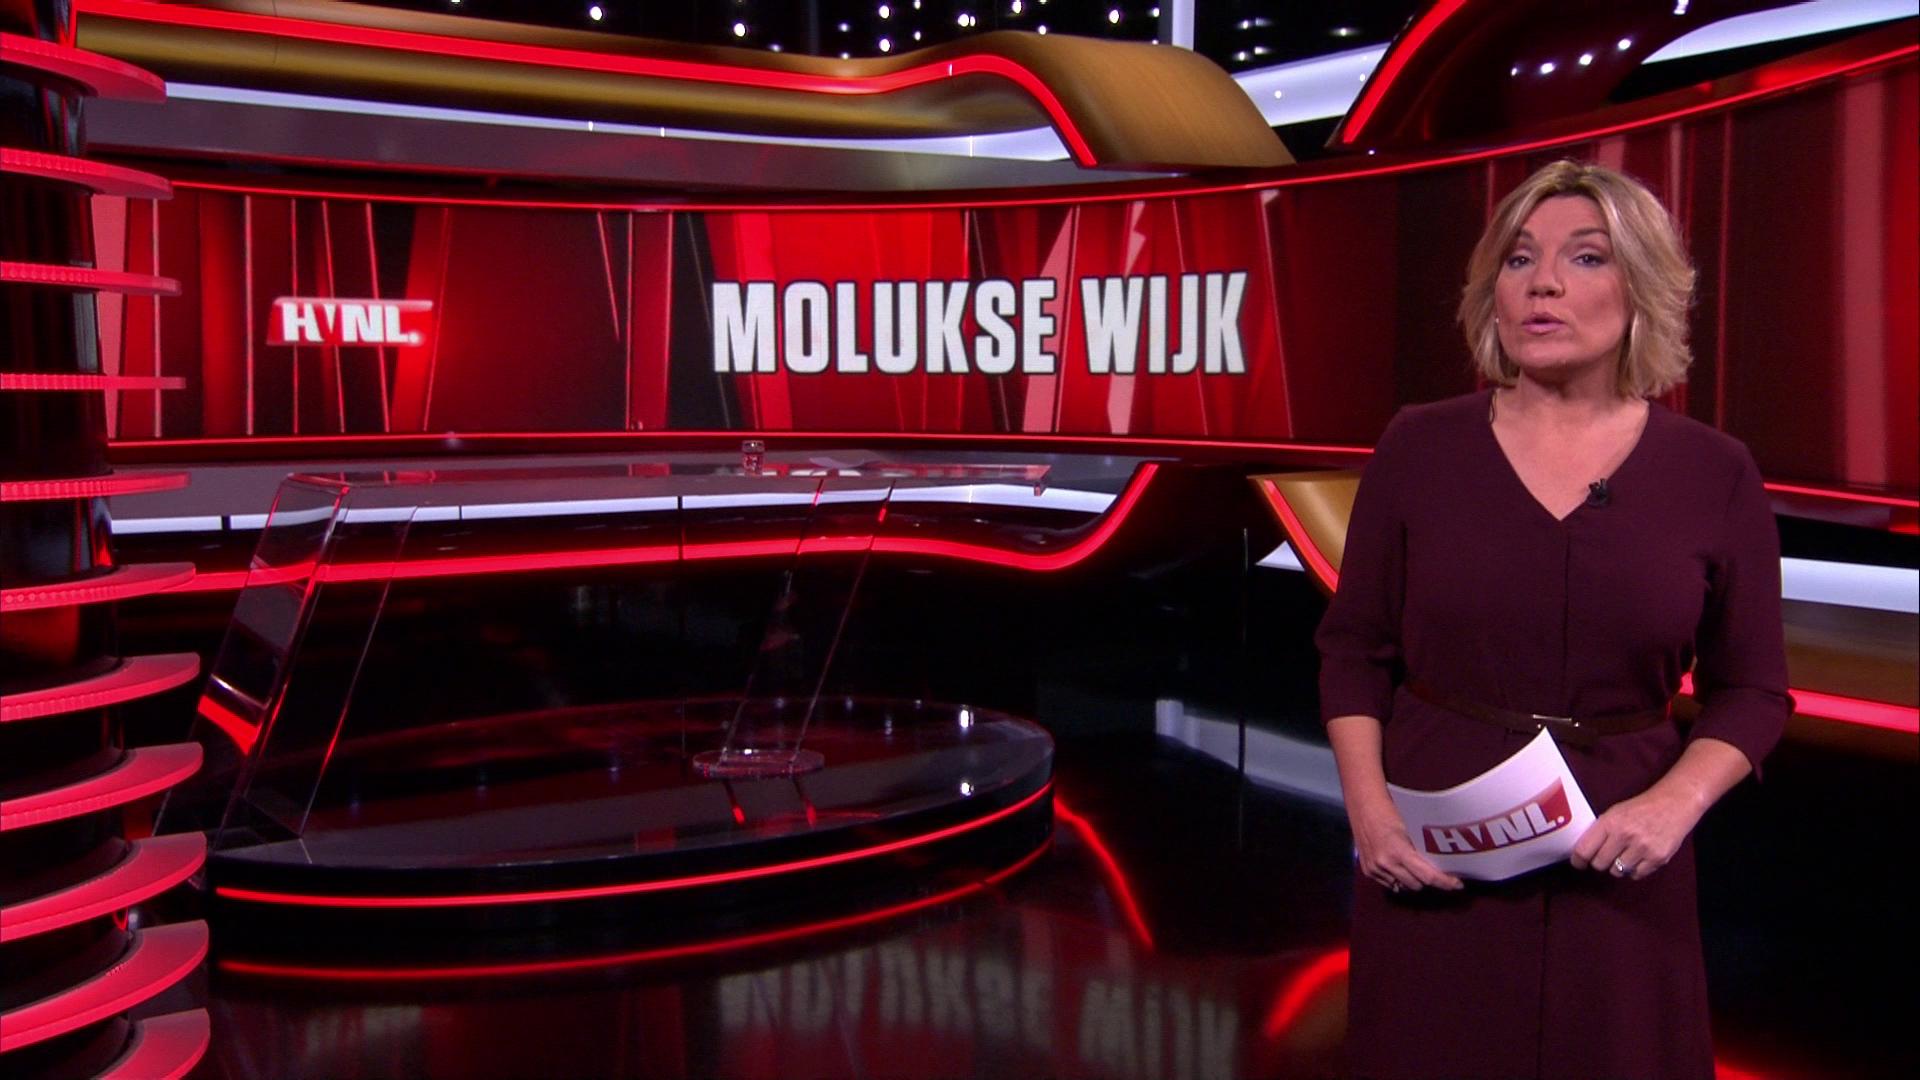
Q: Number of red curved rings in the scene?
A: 11